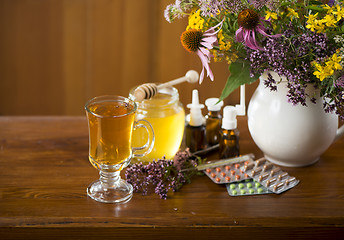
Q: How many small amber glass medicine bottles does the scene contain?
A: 3